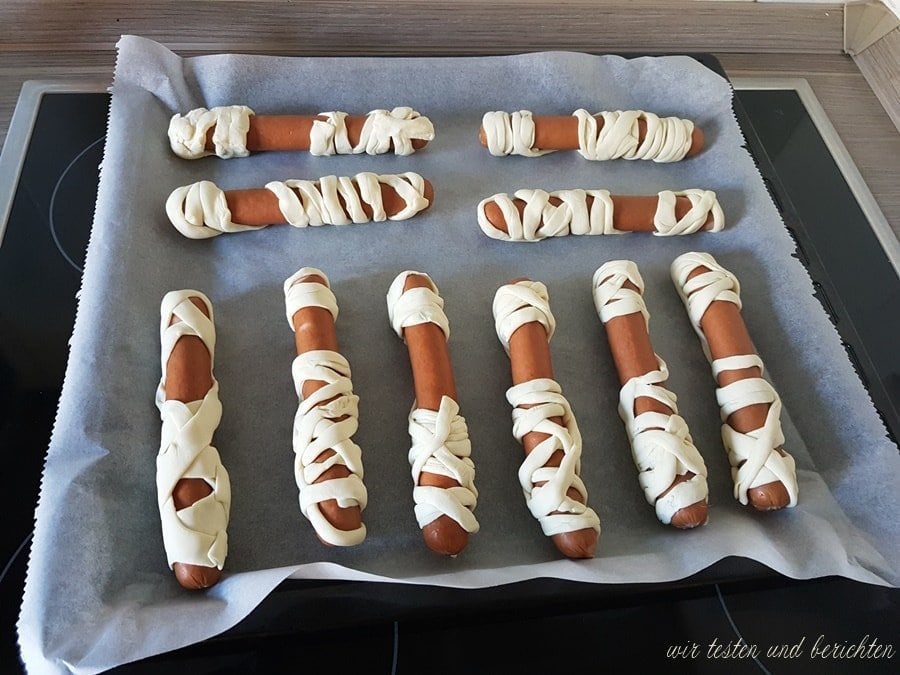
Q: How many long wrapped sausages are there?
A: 10